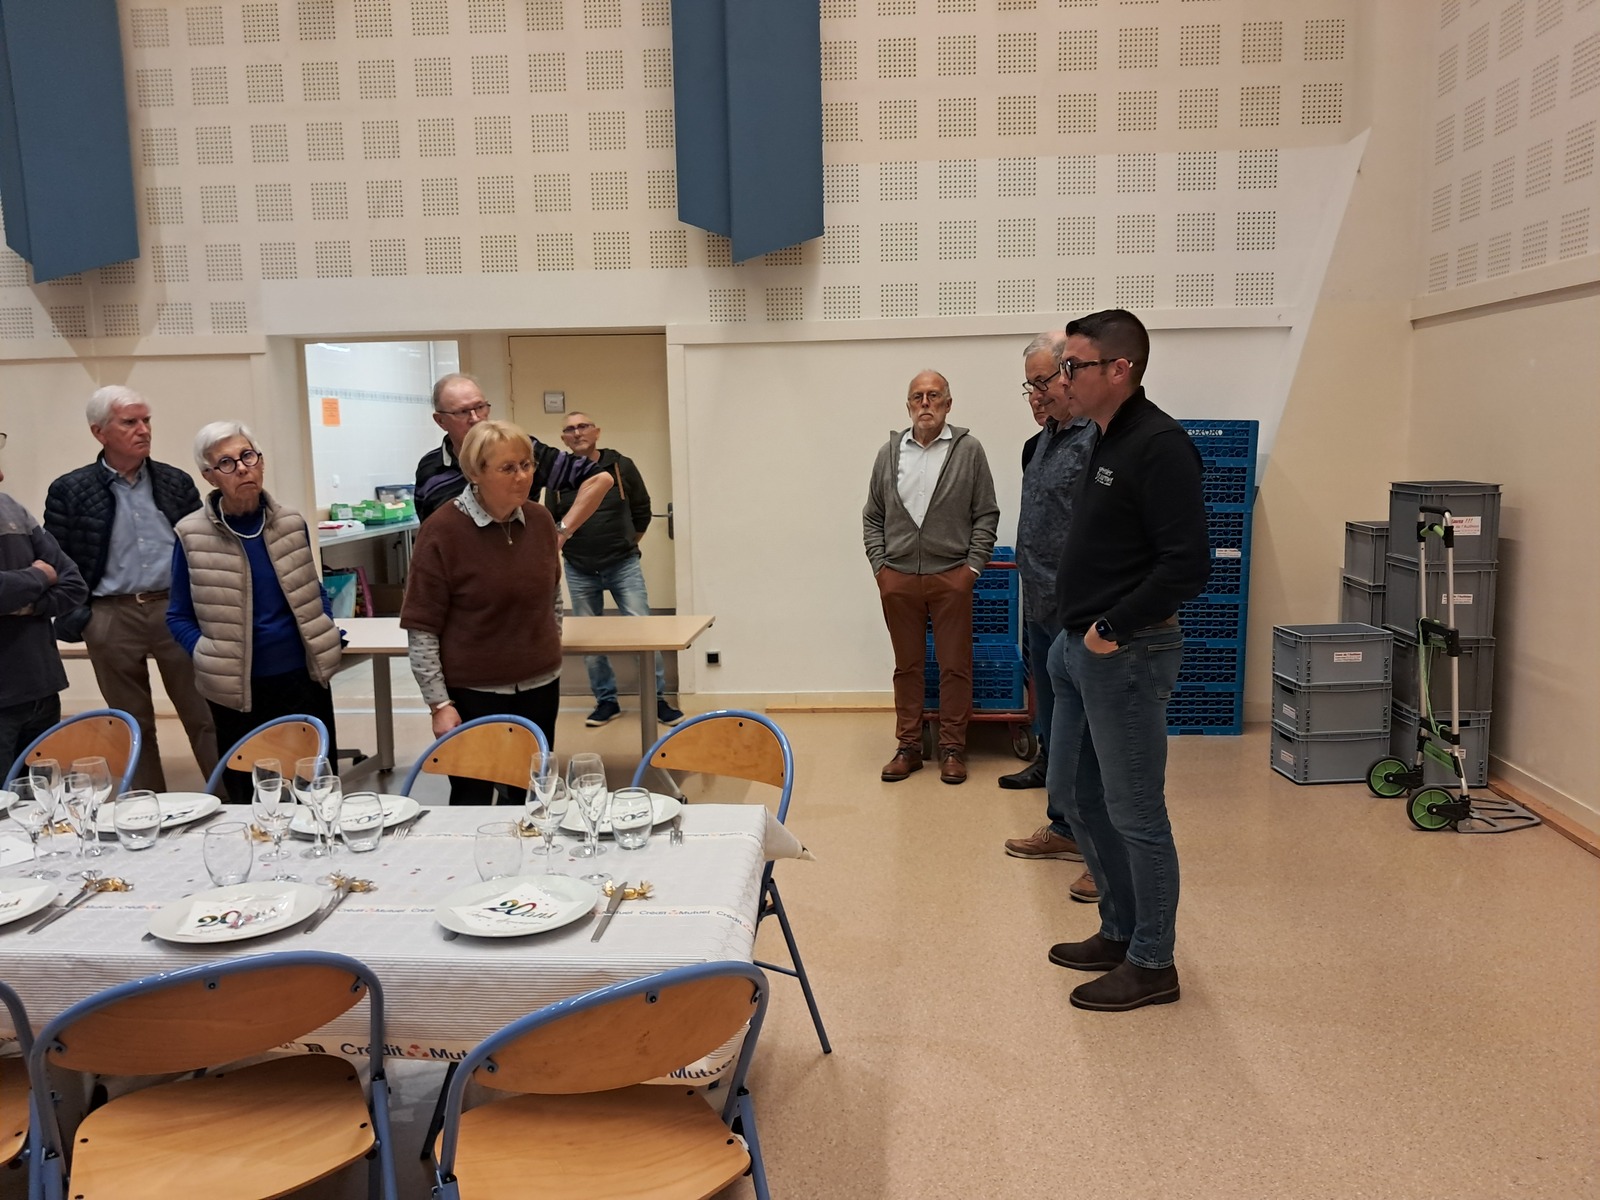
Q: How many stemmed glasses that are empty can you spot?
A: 12